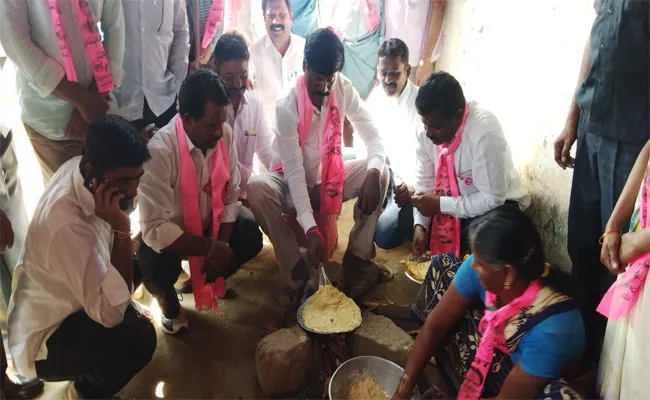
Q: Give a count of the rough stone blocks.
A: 2